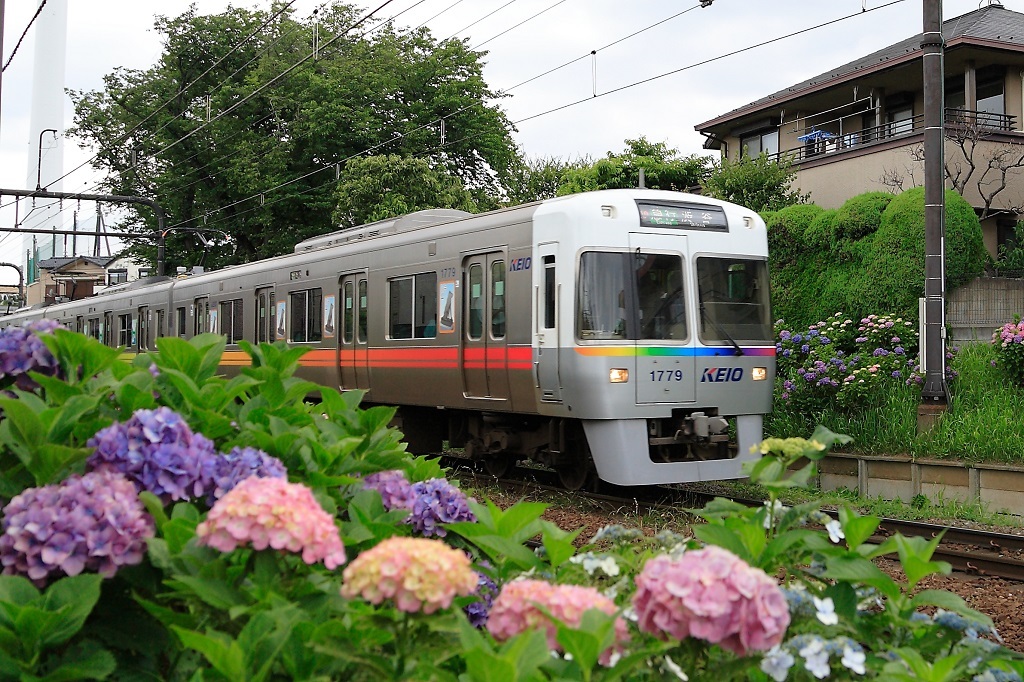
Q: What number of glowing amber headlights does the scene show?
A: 2